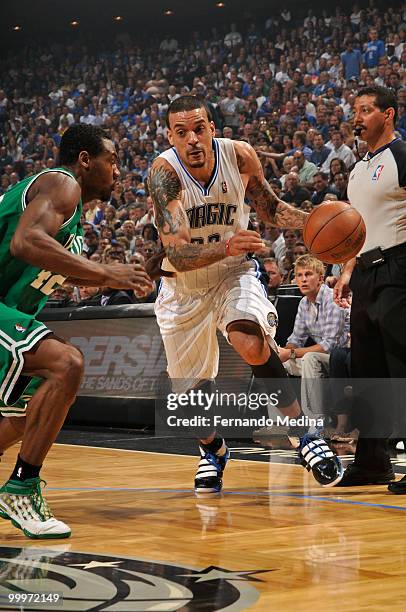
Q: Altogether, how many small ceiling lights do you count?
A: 5